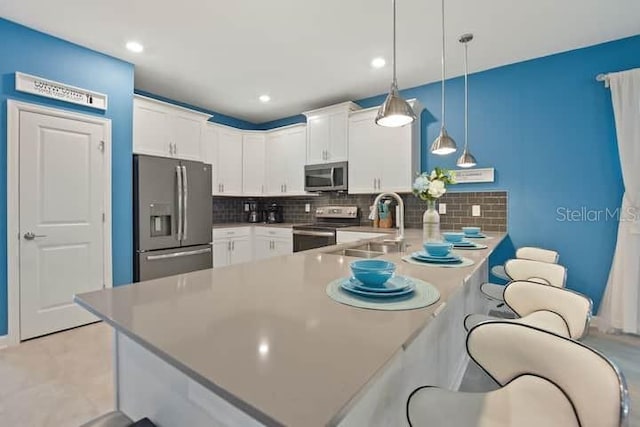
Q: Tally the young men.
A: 0